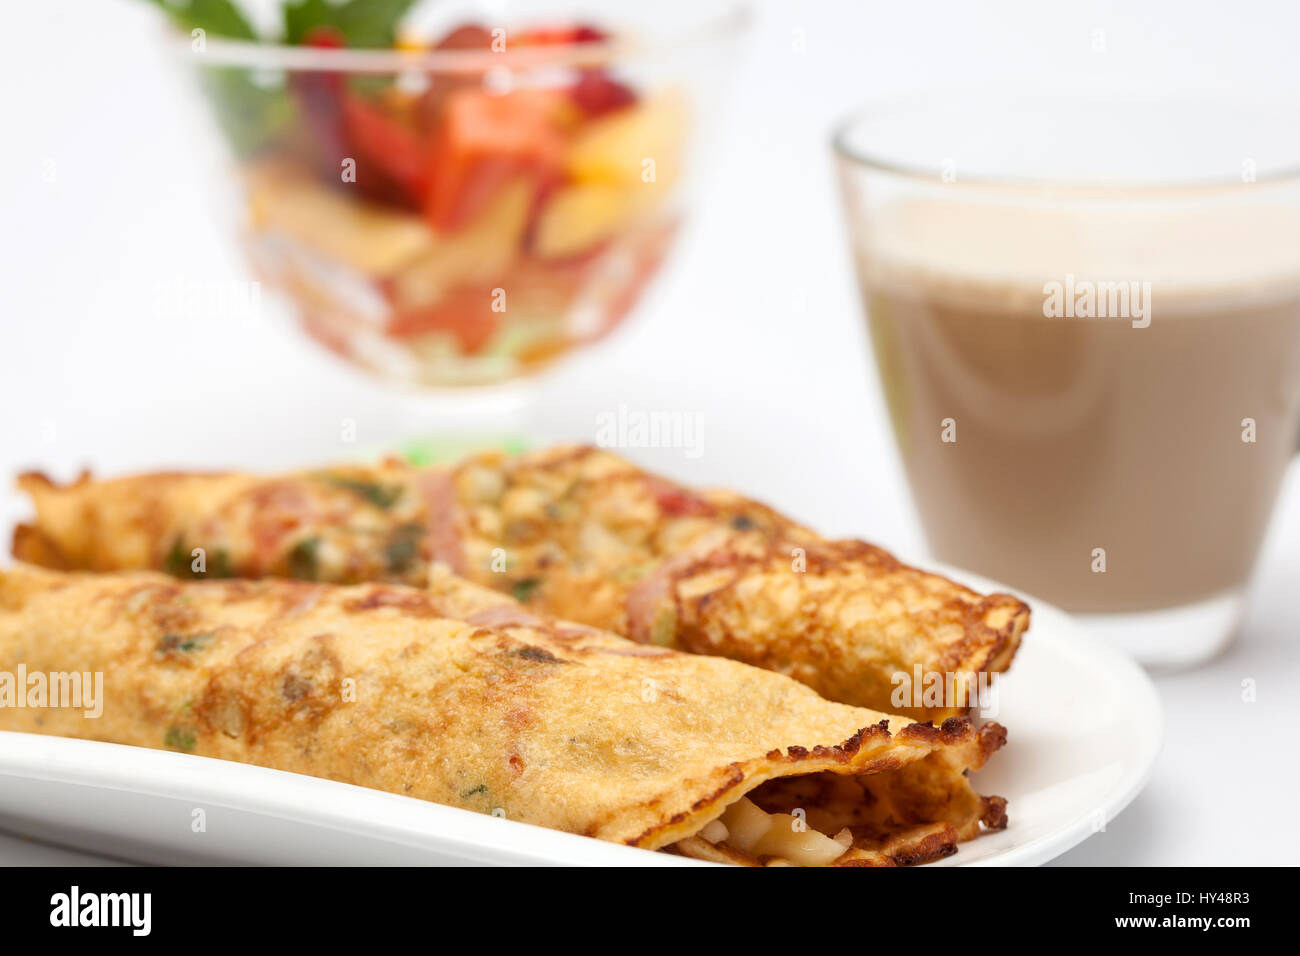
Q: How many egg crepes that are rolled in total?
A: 2